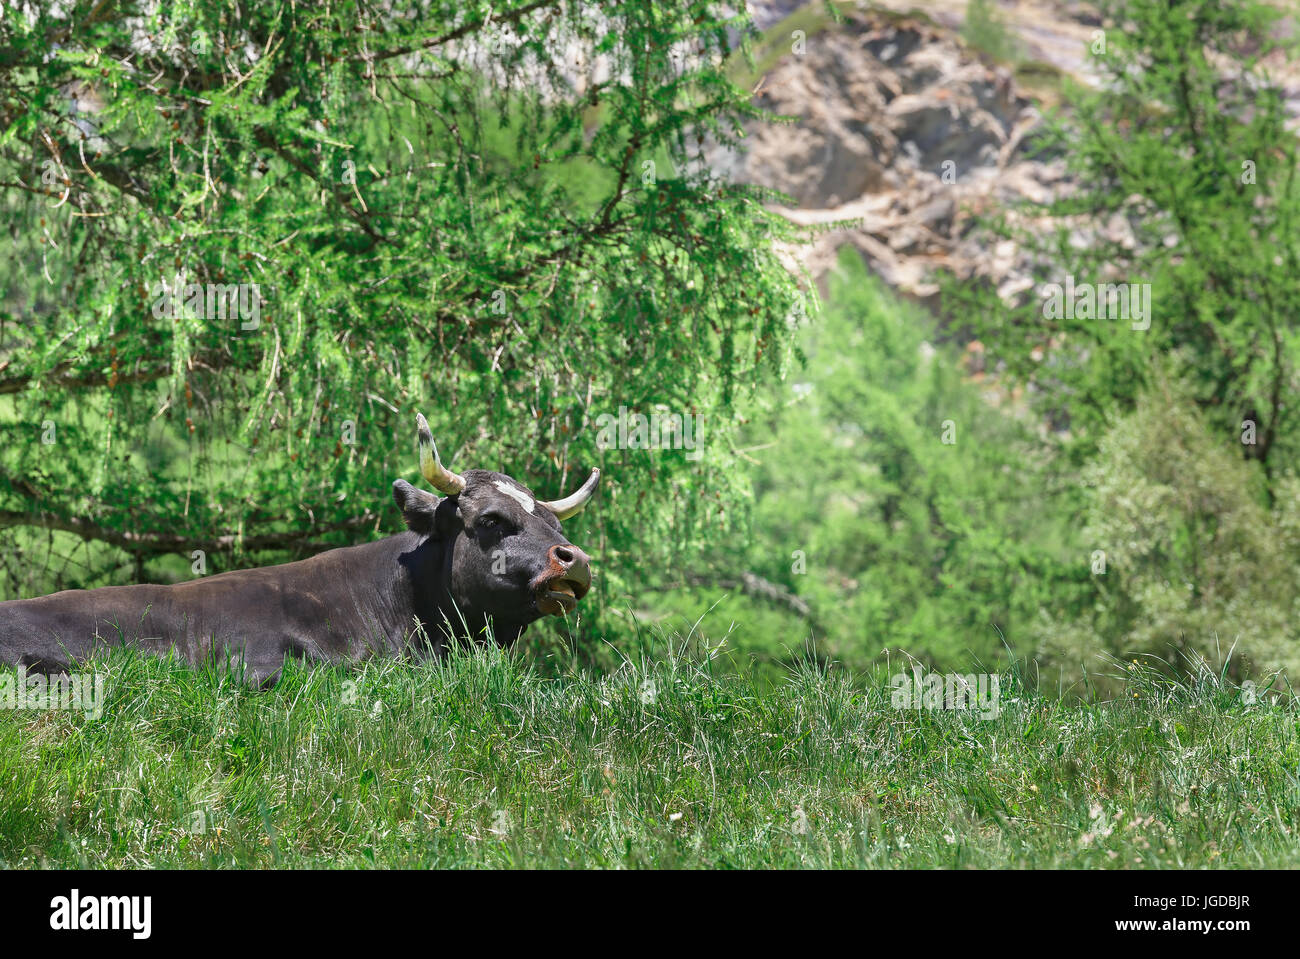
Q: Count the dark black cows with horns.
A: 1